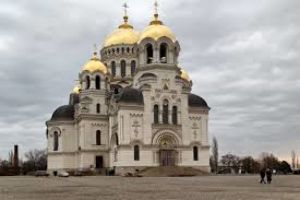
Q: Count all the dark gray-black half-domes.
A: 3